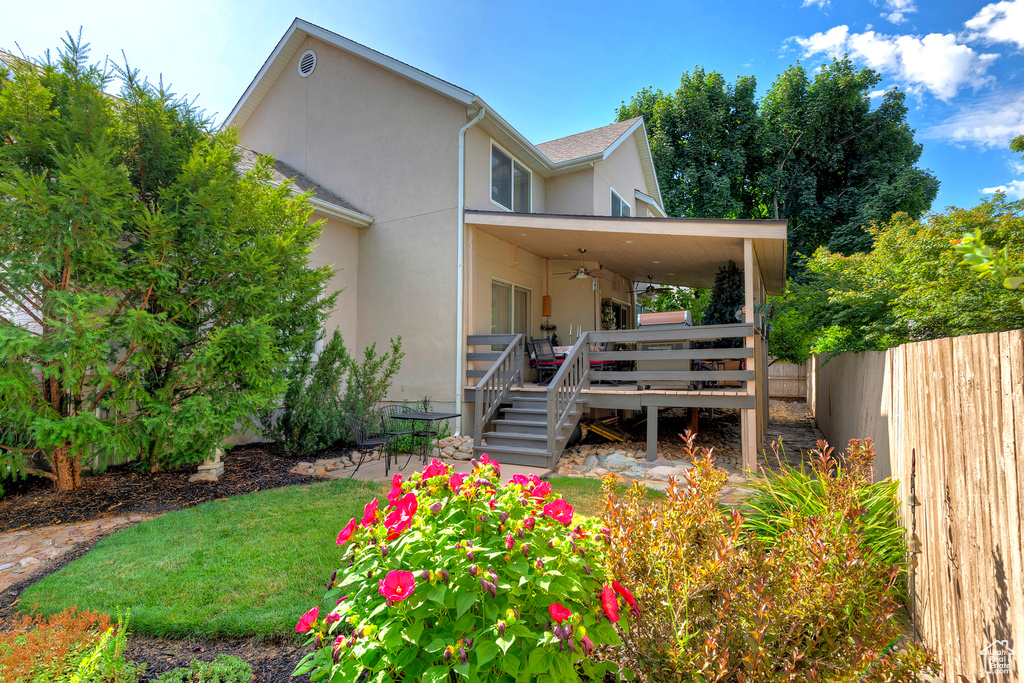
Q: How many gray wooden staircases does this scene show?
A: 1